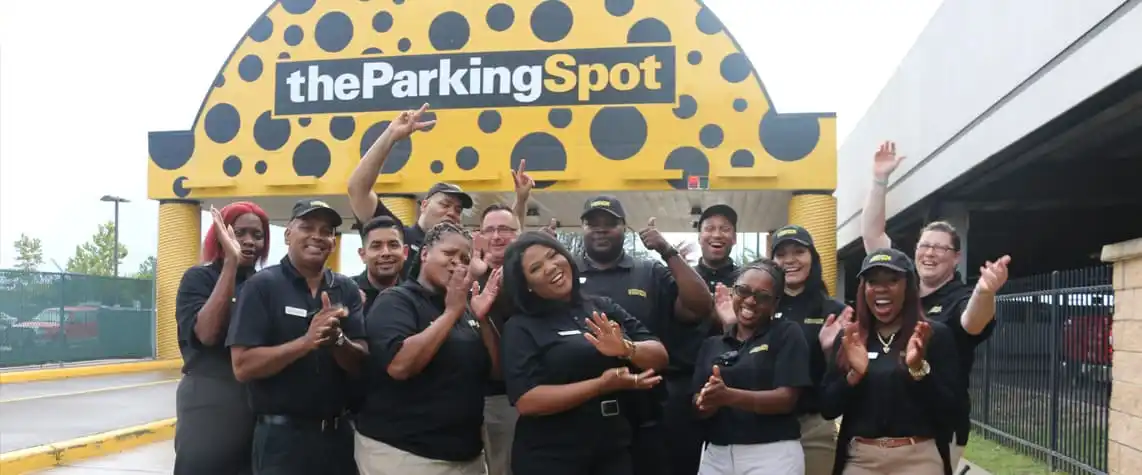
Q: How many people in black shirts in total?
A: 13